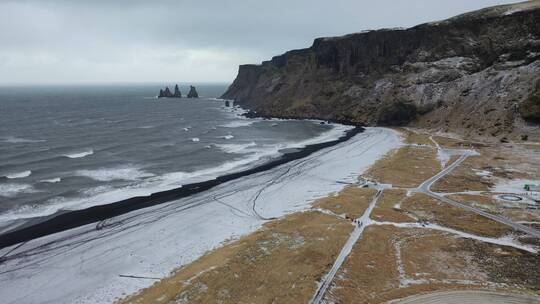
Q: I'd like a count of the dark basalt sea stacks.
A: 3